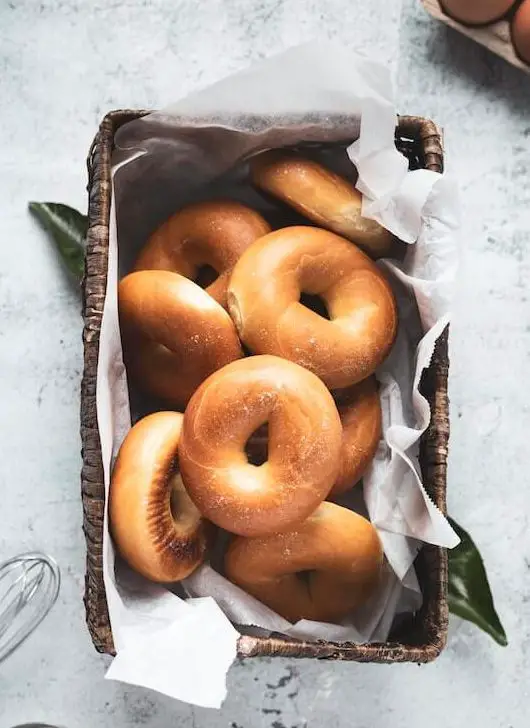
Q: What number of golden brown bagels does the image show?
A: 8